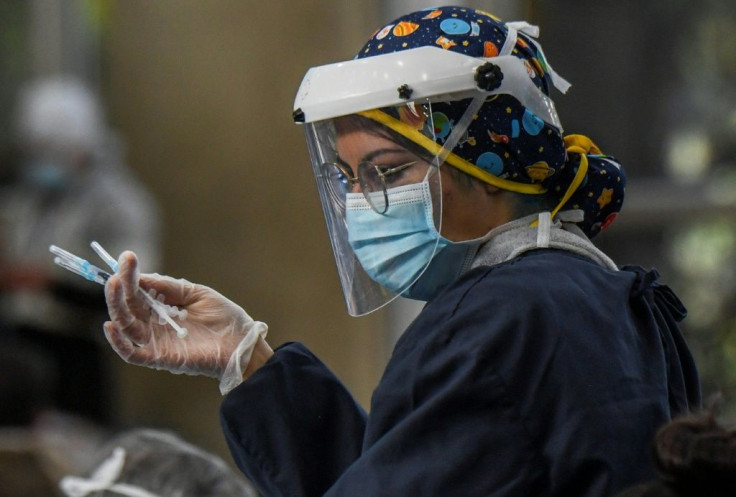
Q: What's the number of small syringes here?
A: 3